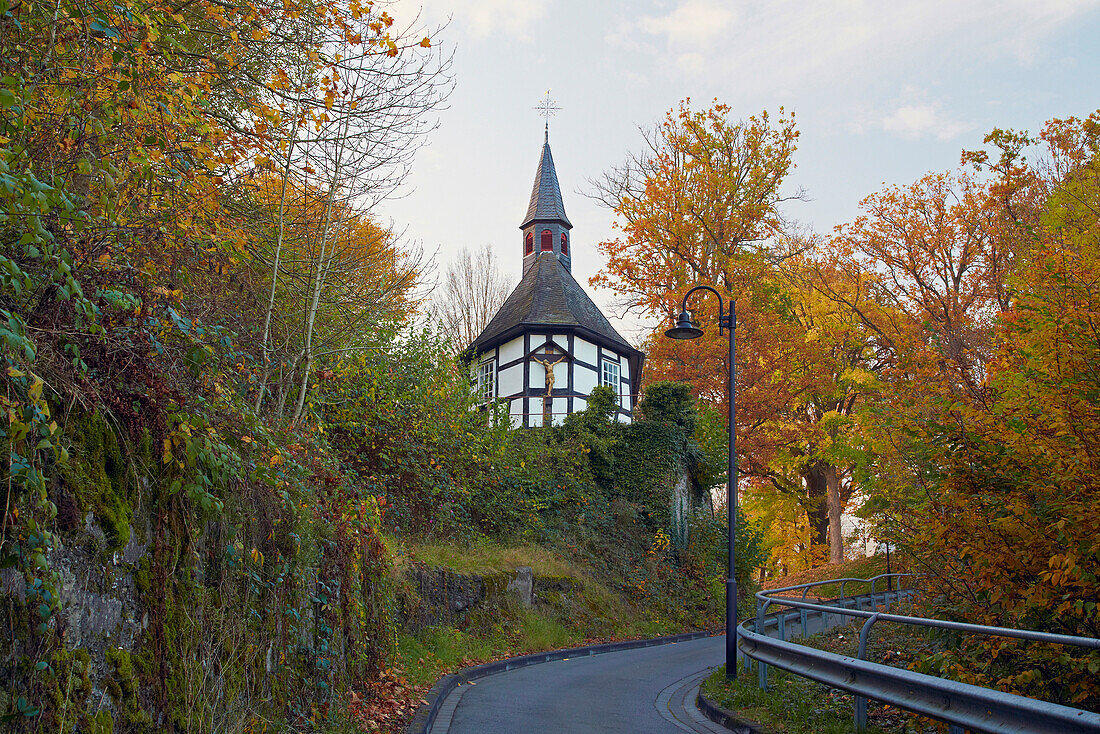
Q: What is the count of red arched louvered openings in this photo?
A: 3